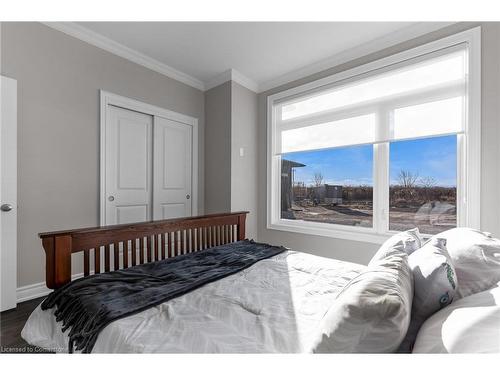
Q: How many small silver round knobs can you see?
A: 3